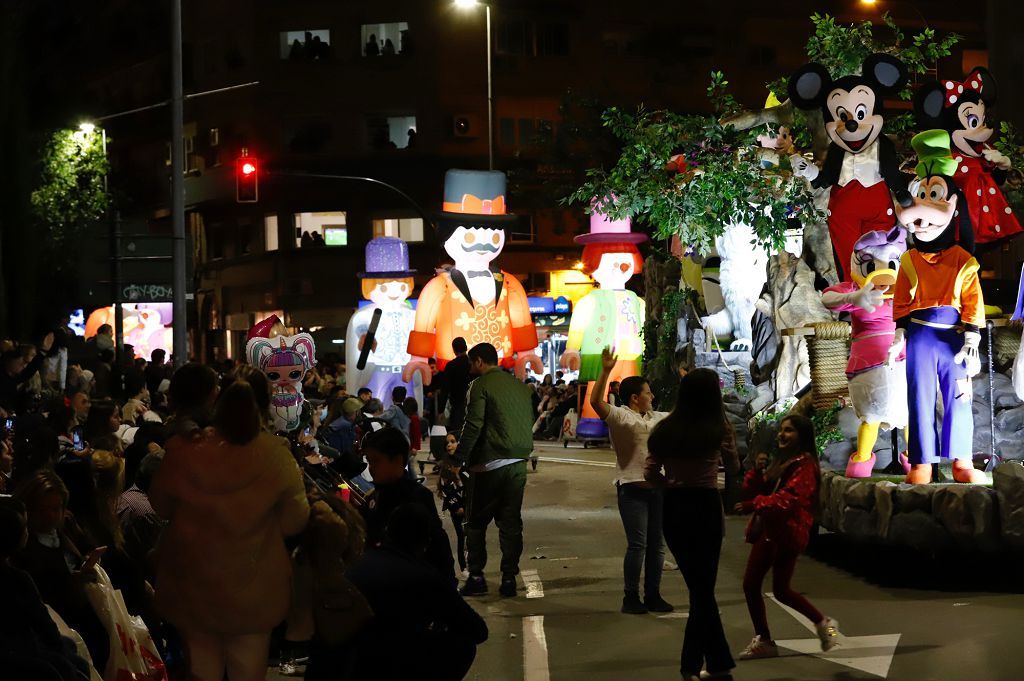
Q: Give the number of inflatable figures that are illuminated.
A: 3